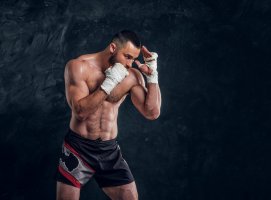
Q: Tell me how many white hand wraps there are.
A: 2